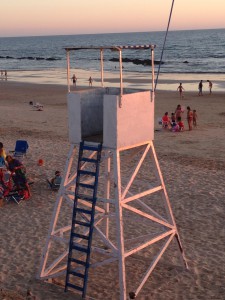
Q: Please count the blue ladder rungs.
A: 12